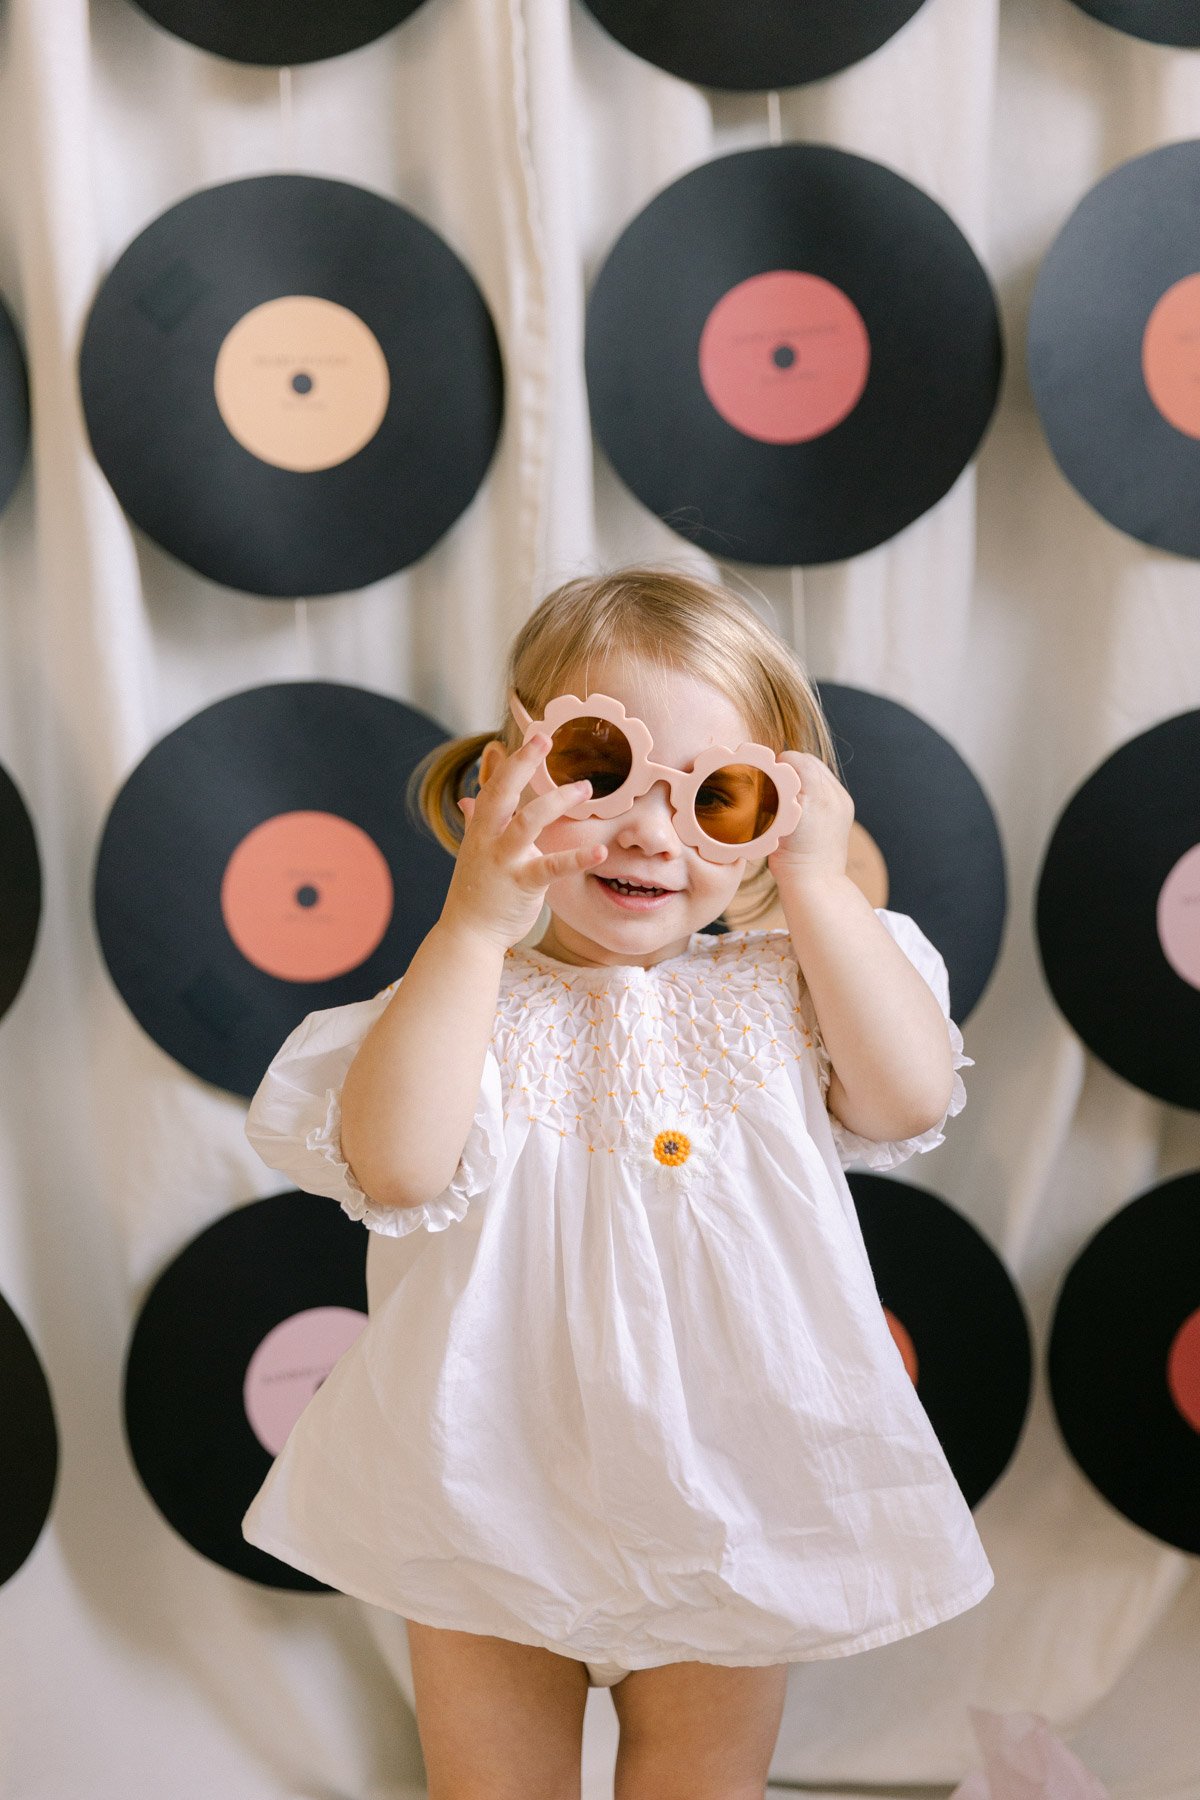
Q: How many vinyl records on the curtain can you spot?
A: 15